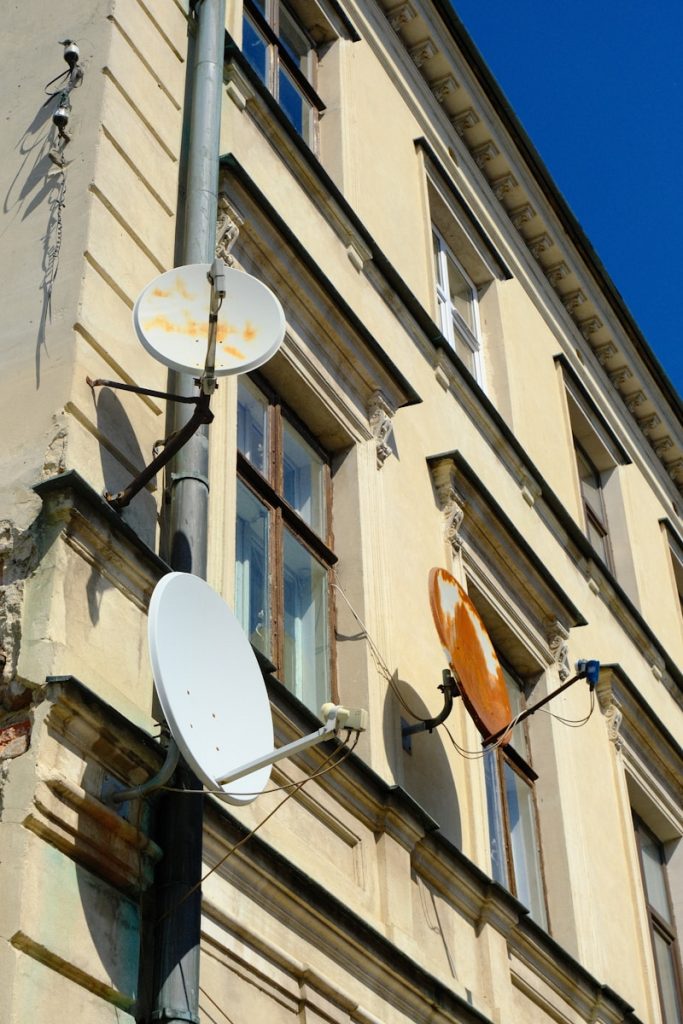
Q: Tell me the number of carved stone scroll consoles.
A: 5